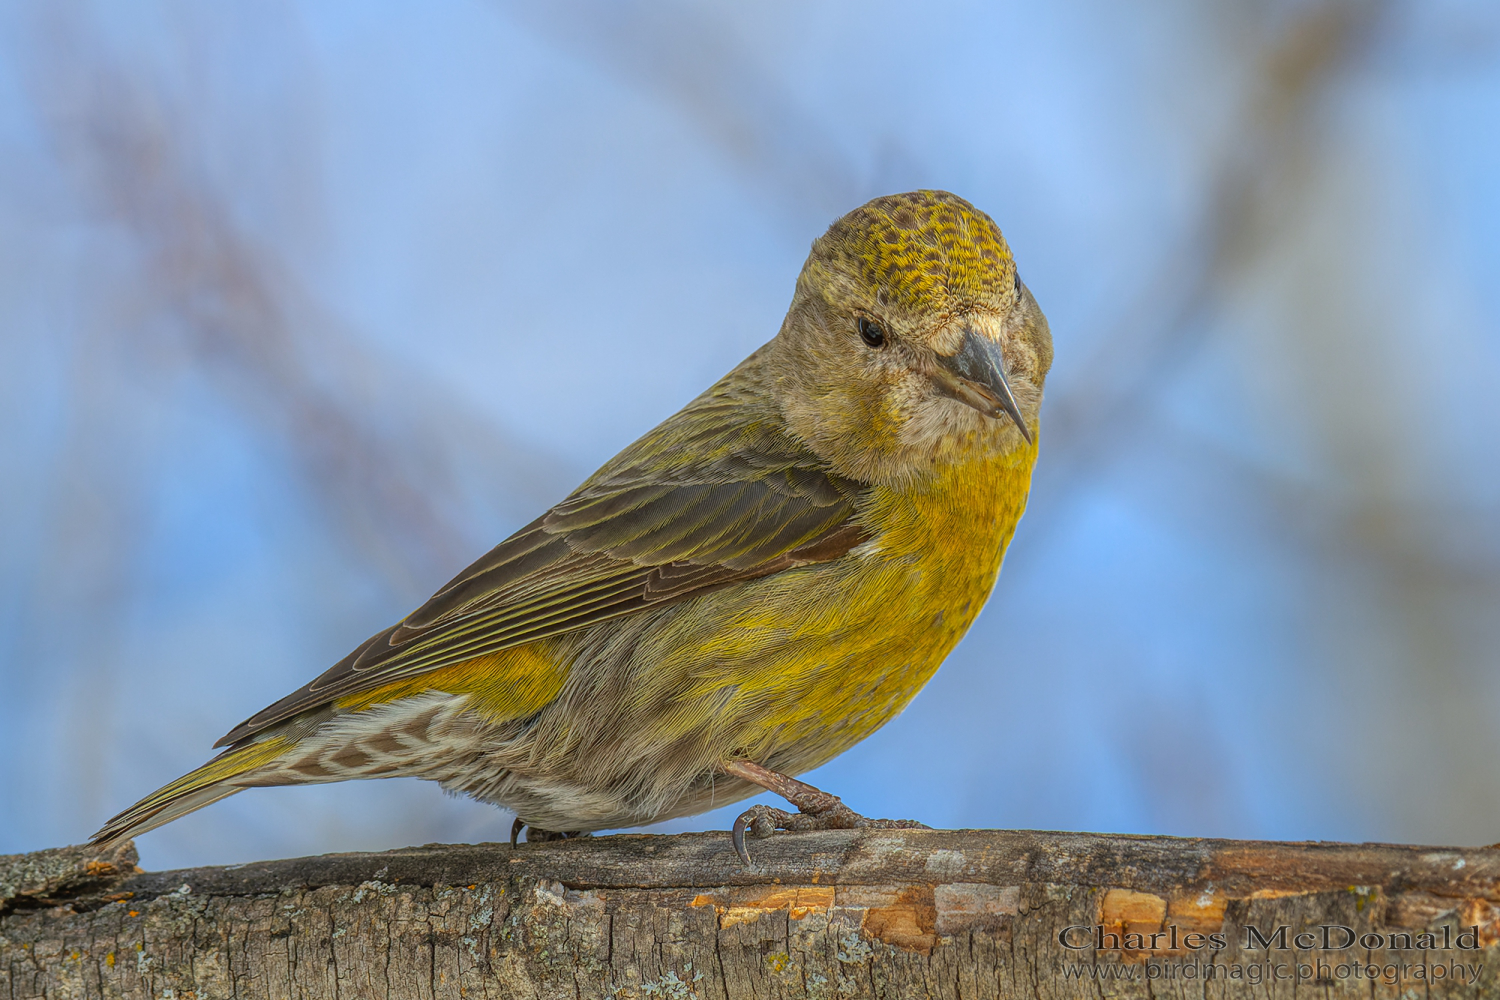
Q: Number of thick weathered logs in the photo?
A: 1